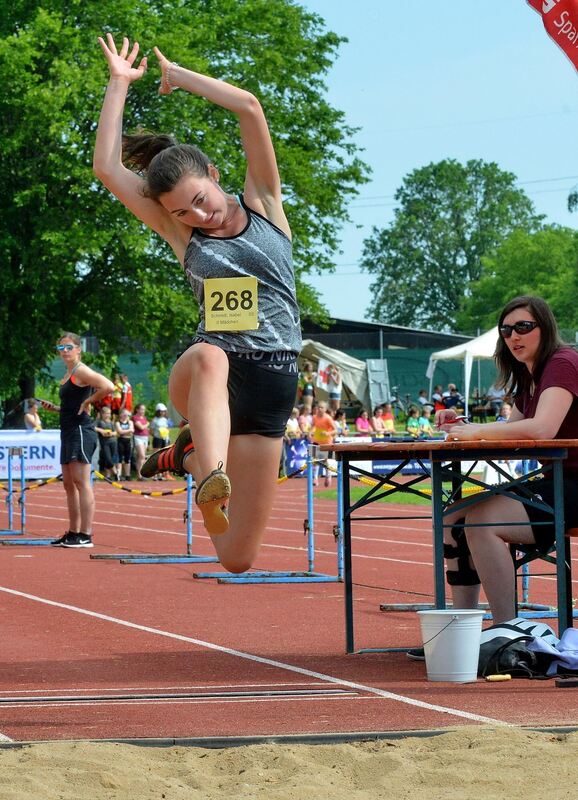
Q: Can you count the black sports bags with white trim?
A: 1